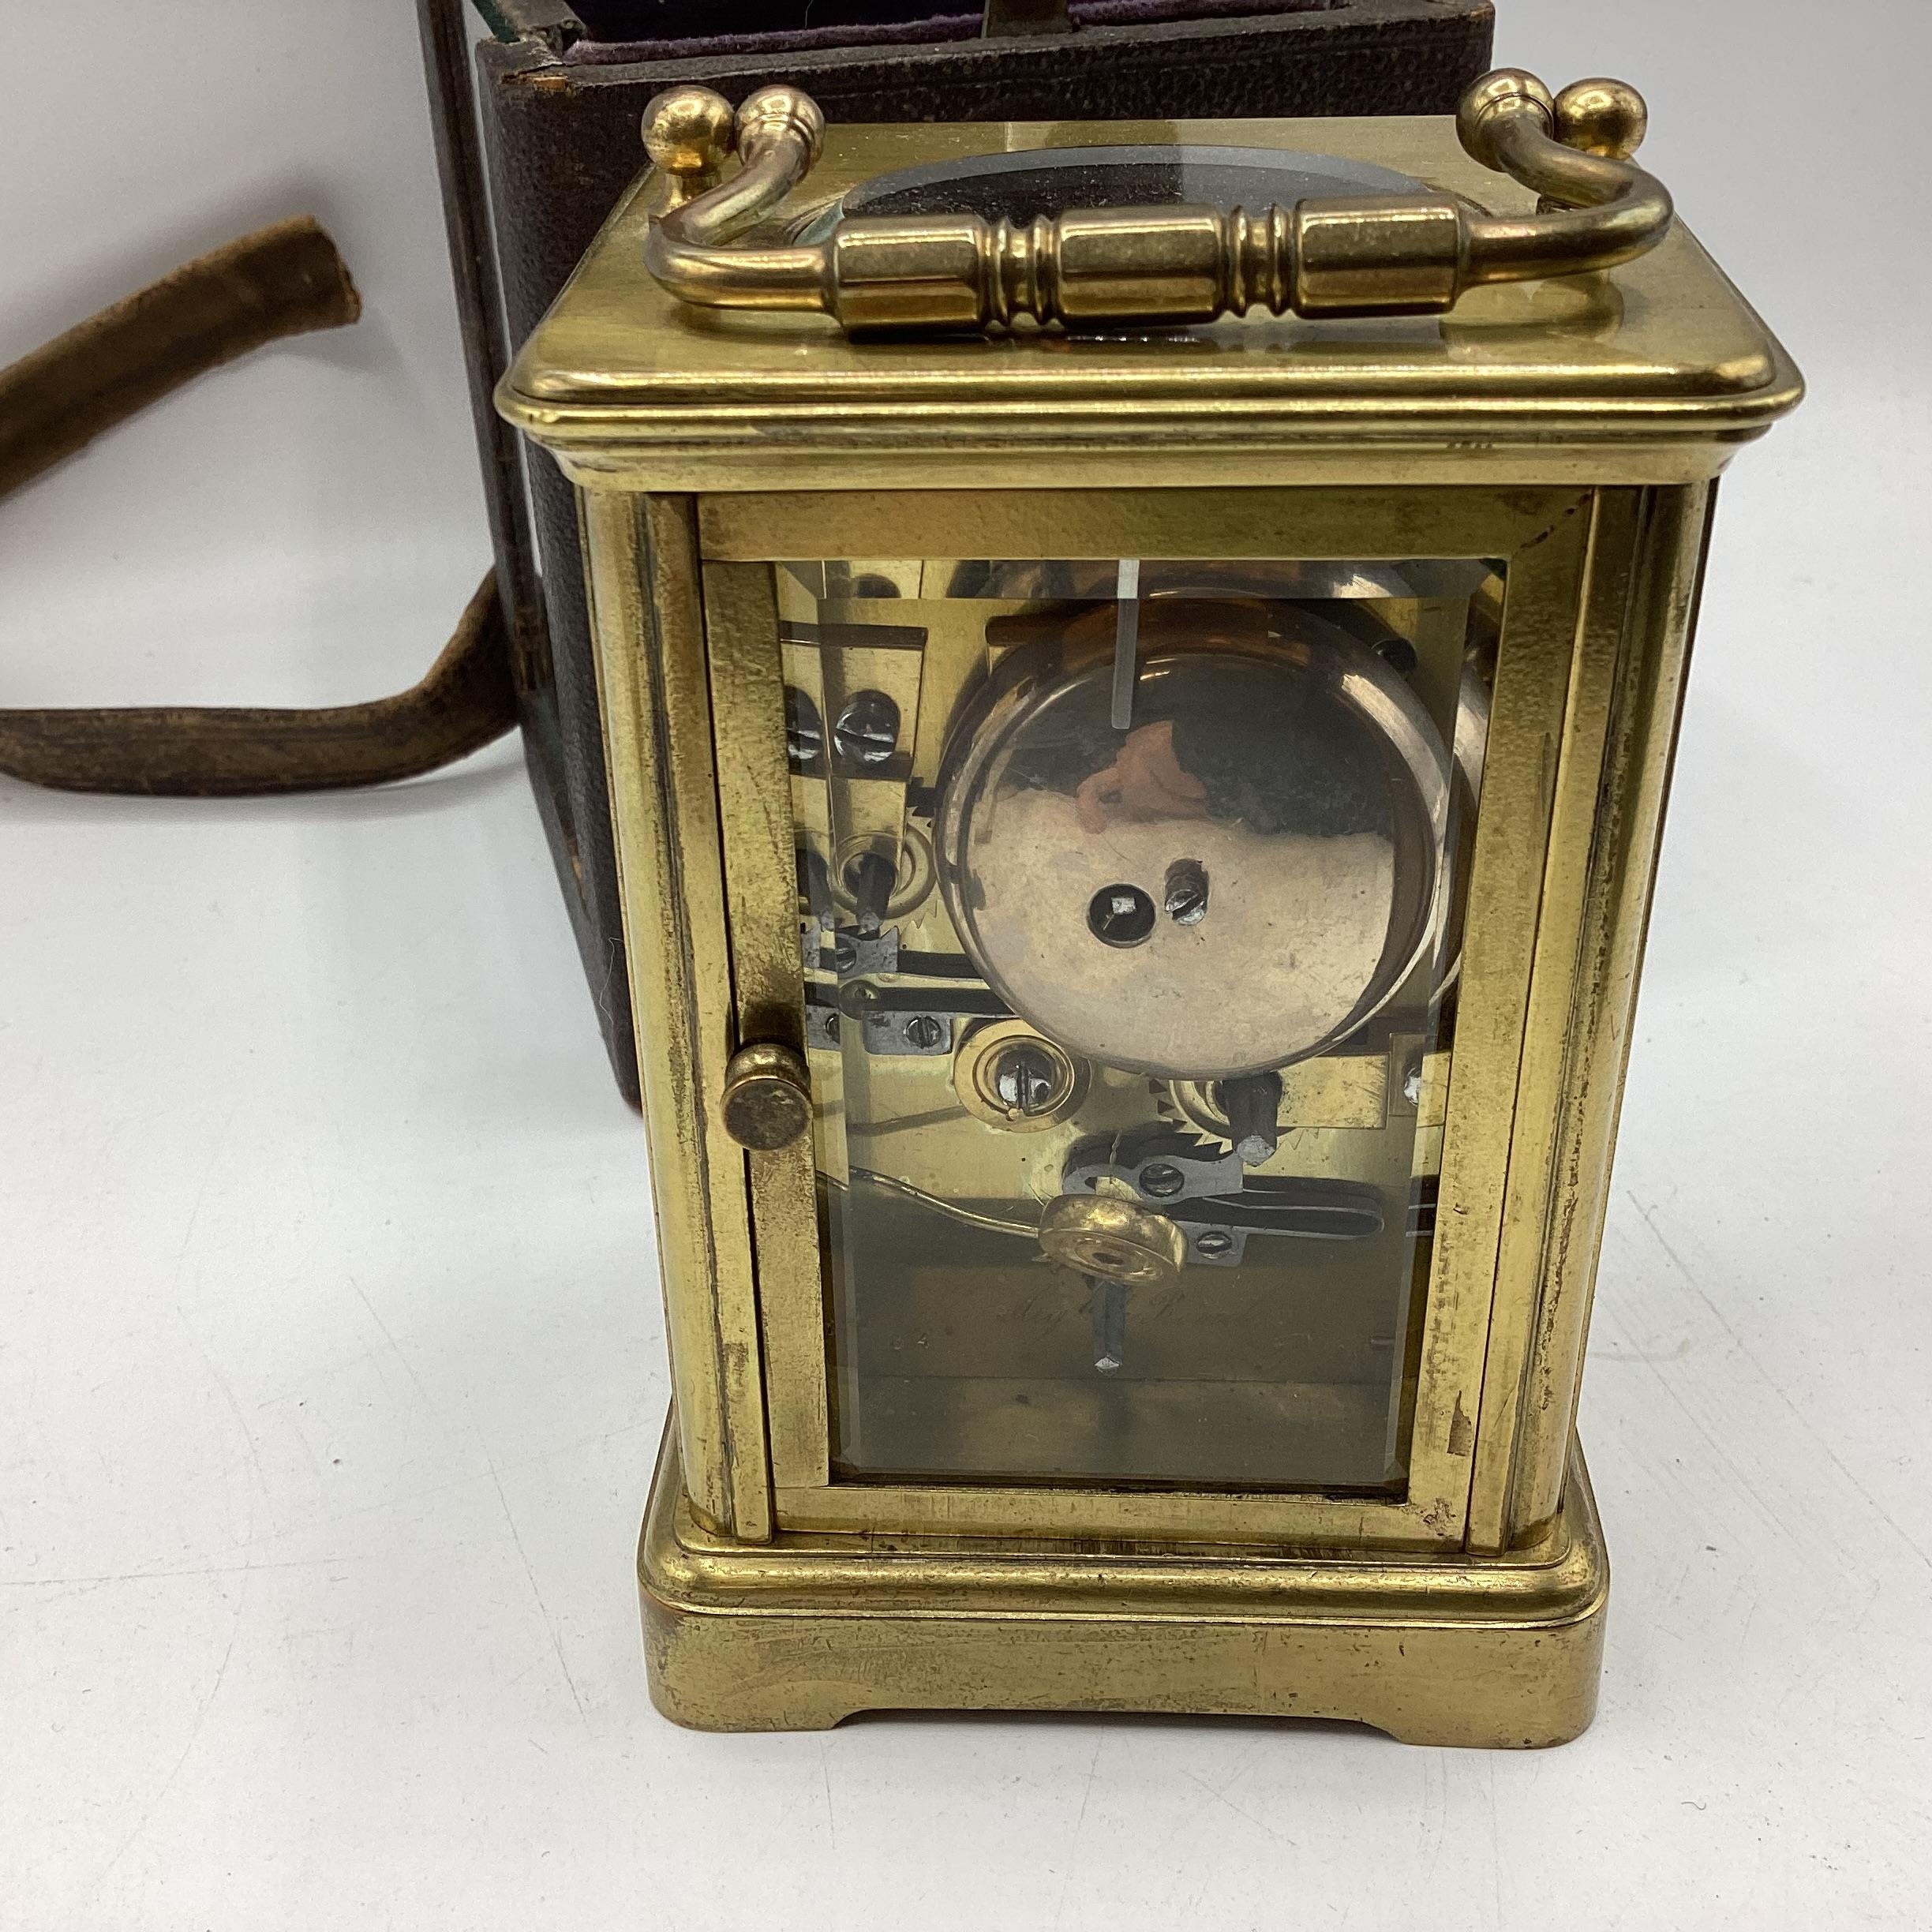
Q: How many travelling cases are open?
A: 1